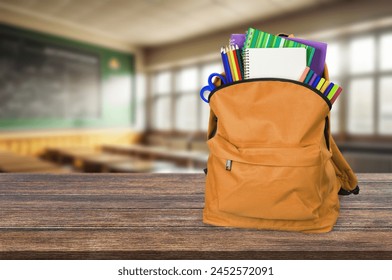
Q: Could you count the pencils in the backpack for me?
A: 6